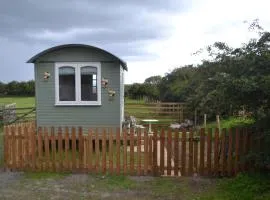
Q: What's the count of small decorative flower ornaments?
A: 3